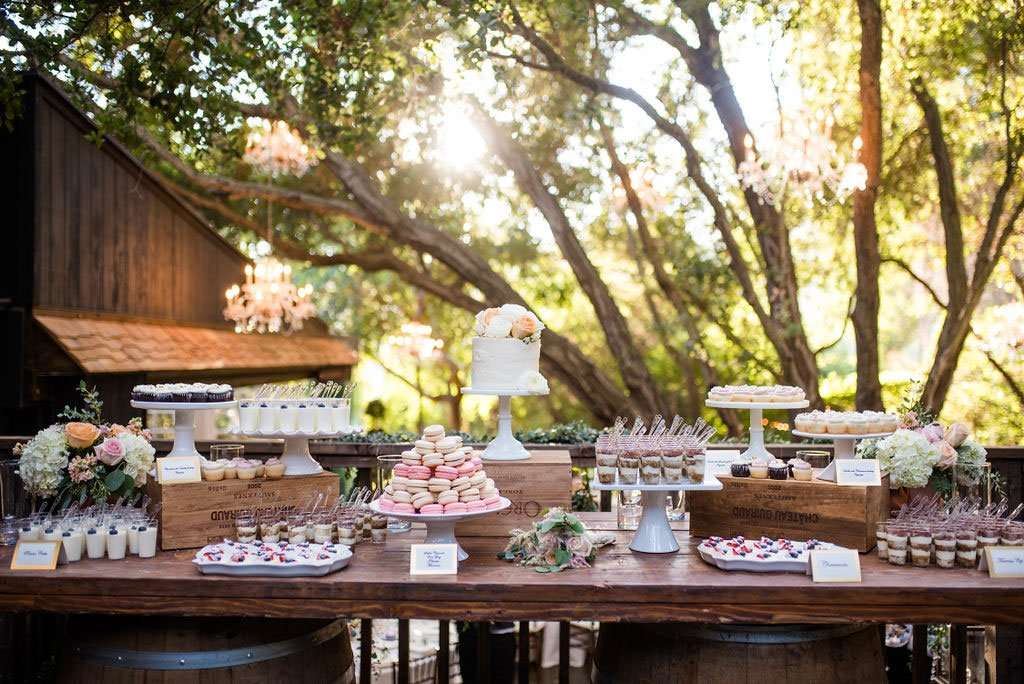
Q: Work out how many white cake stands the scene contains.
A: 7